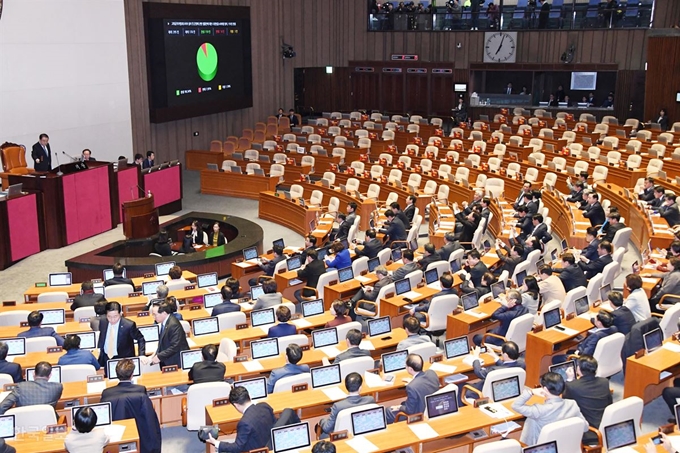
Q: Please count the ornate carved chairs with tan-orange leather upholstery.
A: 1